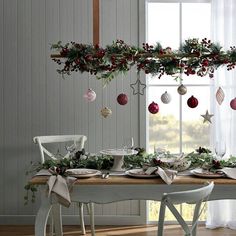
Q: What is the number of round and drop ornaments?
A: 9